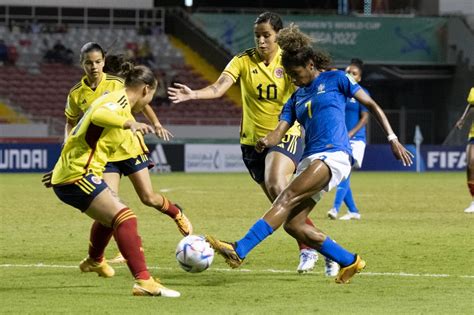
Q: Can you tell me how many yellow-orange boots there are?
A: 6